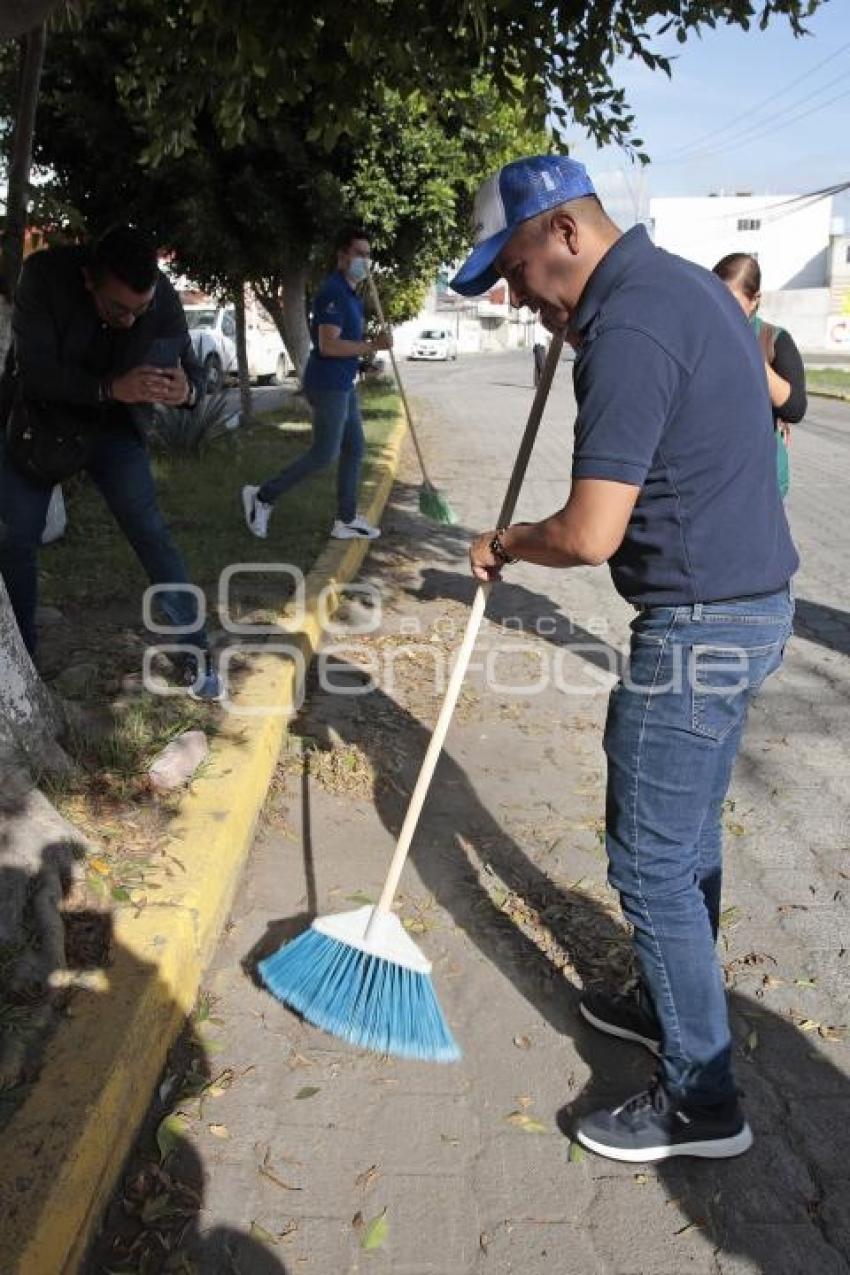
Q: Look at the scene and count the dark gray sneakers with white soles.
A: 2